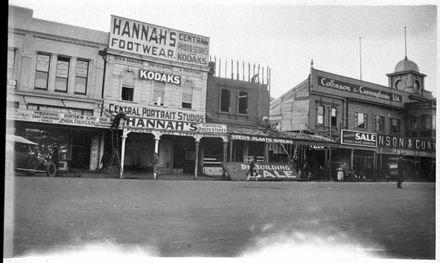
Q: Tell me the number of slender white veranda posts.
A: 4